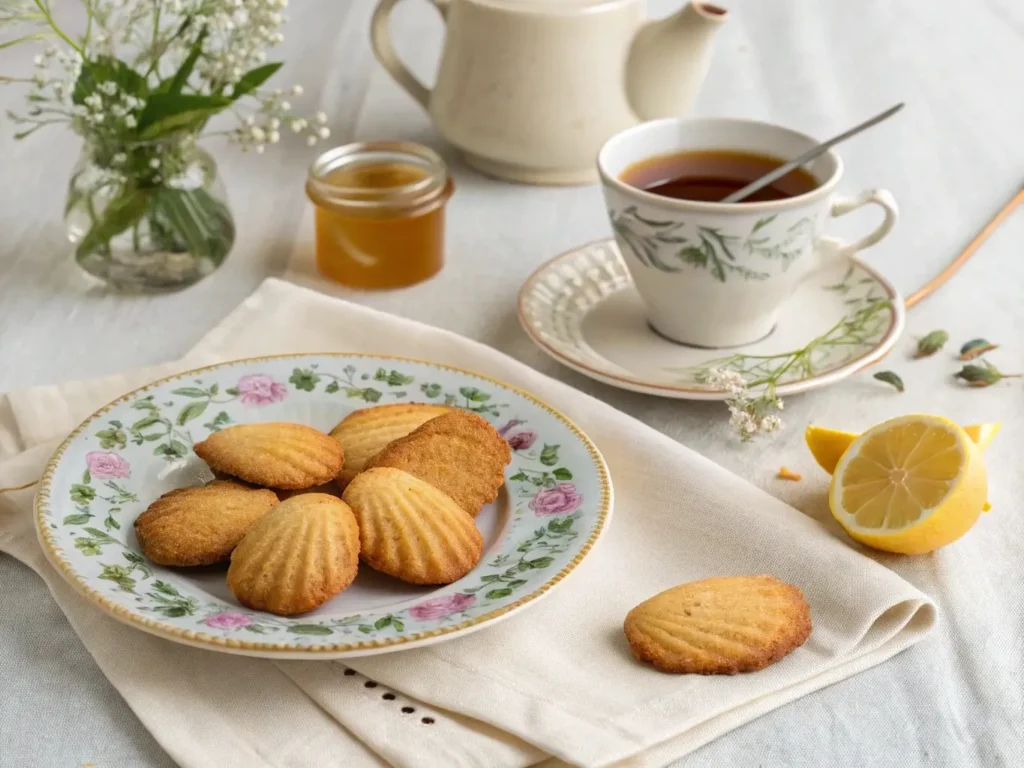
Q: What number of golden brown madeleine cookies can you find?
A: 7